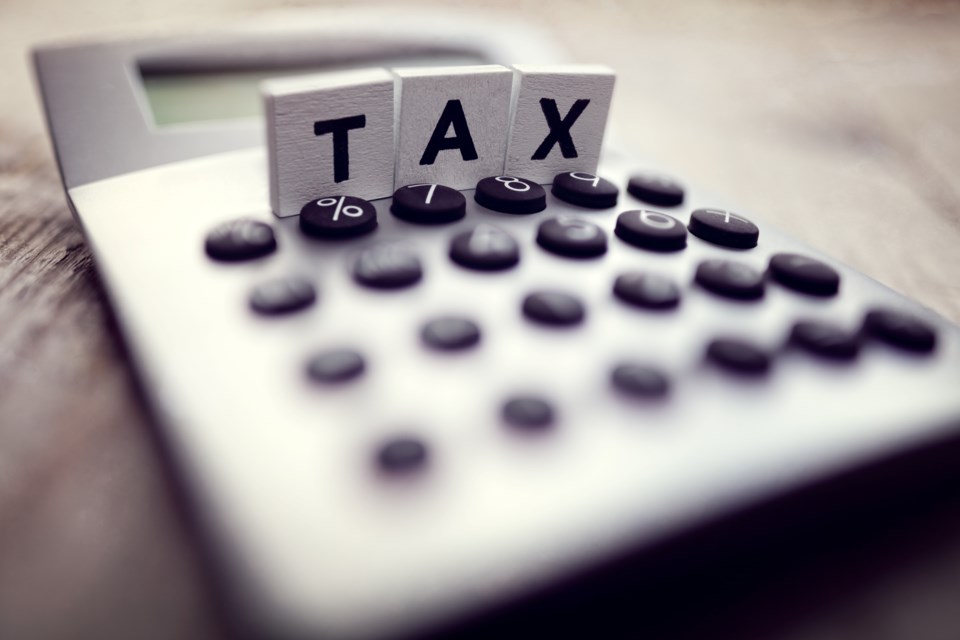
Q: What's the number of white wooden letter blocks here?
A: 3